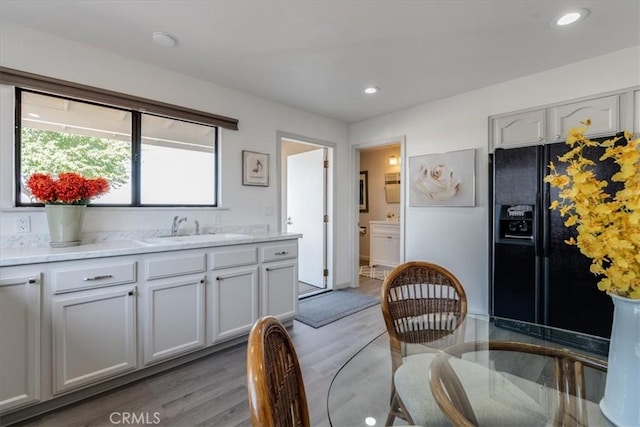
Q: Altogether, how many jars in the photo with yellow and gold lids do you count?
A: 0